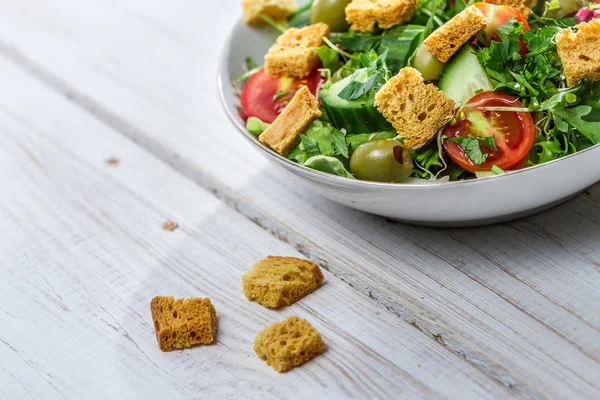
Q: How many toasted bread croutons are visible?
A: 11